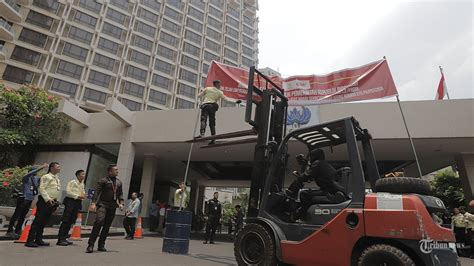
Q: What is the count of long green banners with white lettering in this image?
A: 0